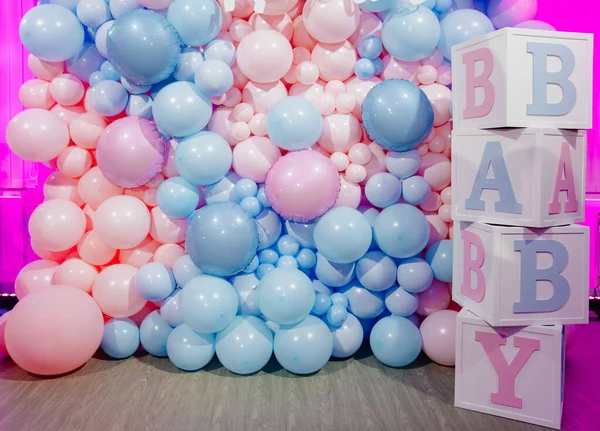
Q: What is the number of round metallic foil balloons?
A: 5